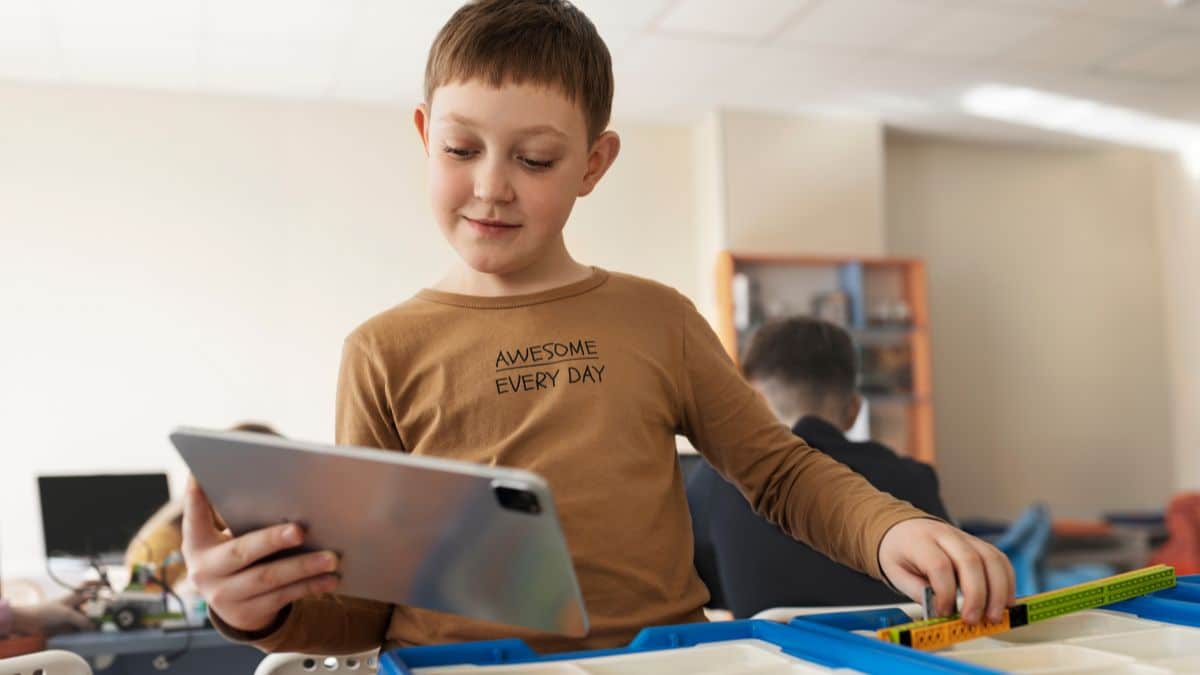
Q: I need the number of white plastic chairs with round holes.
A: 2